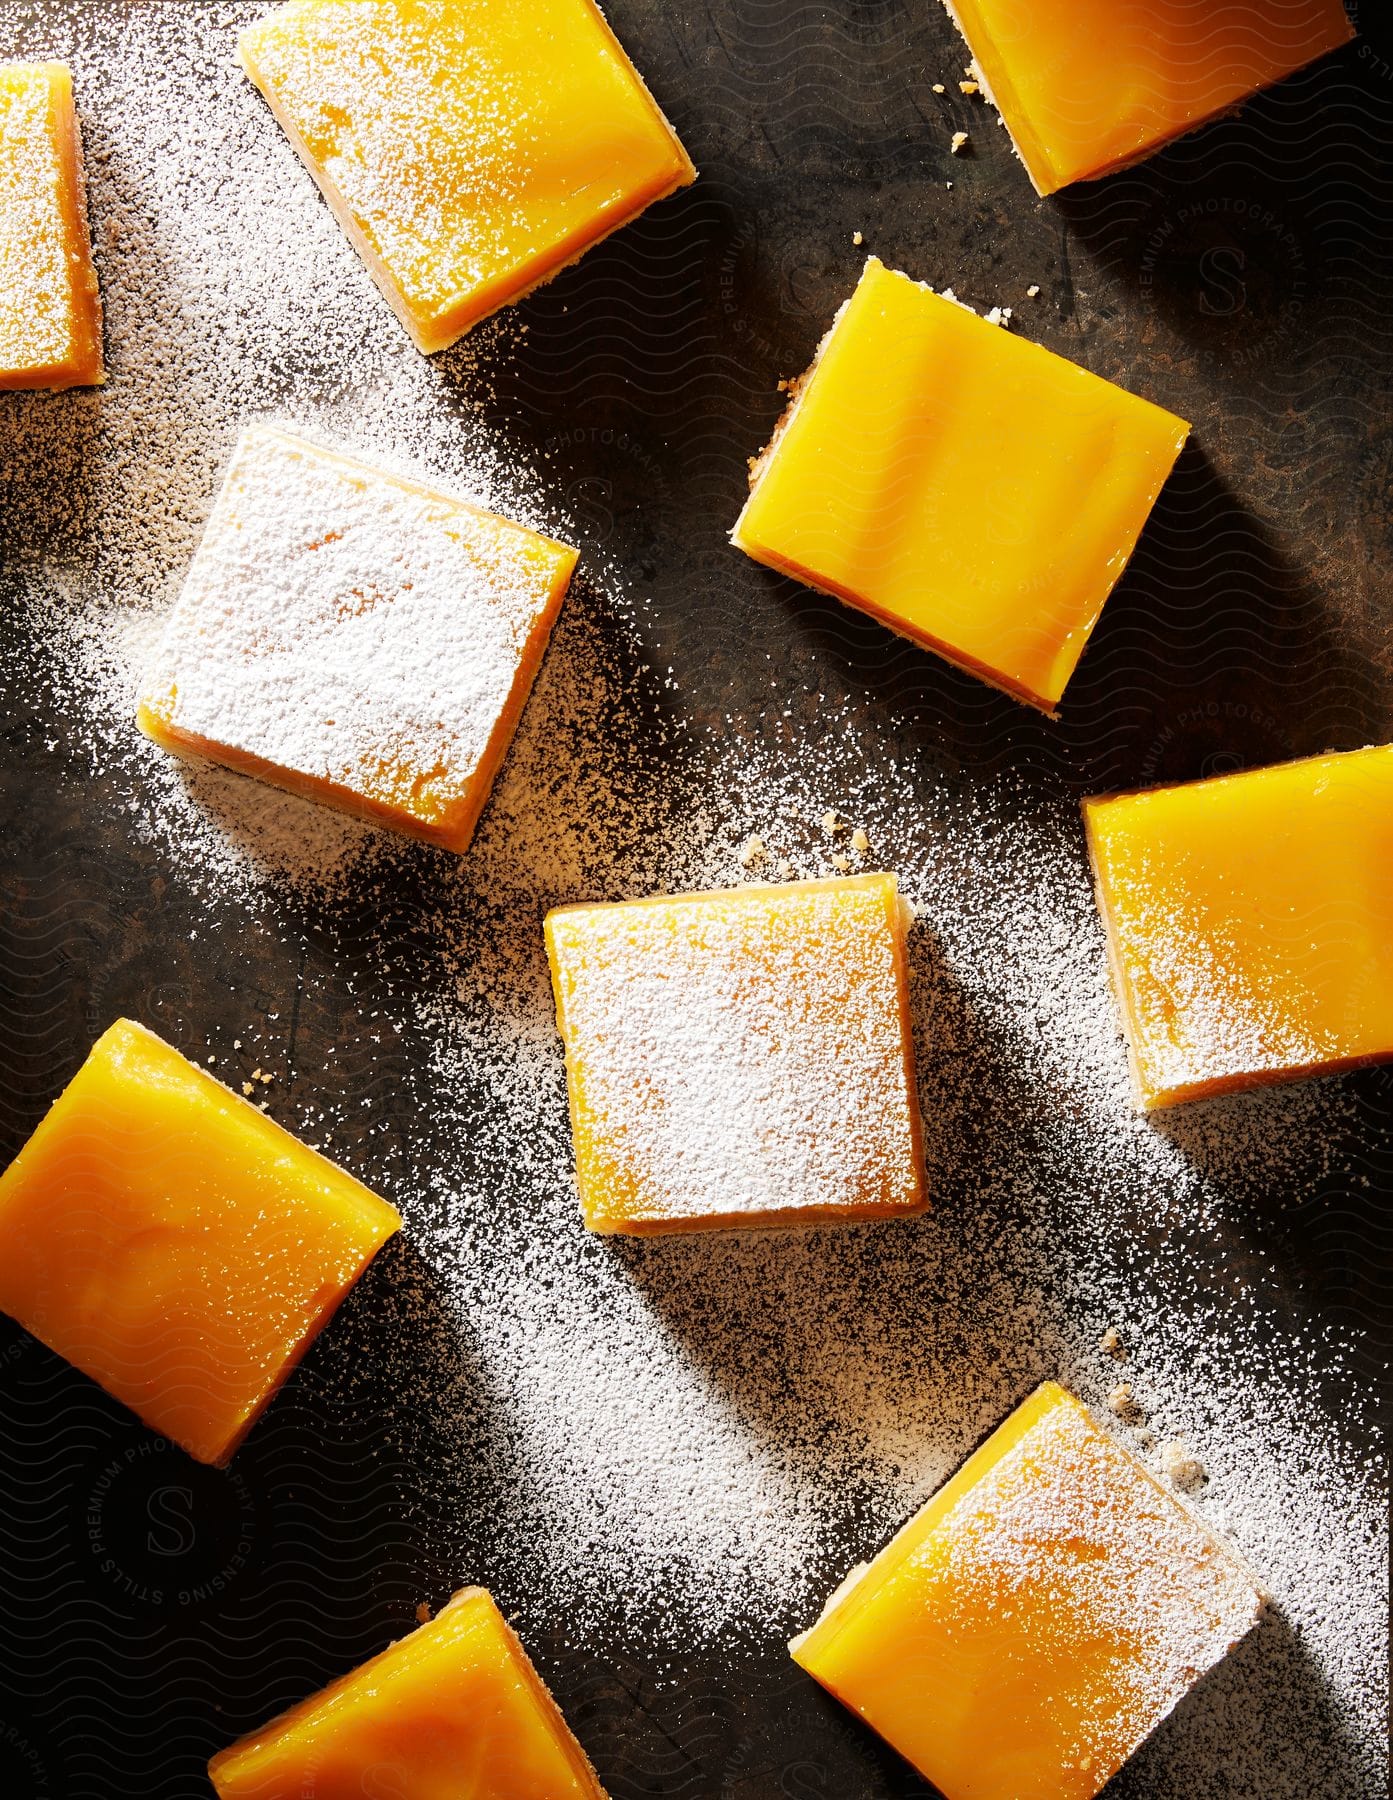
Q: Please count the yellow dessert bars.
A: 10